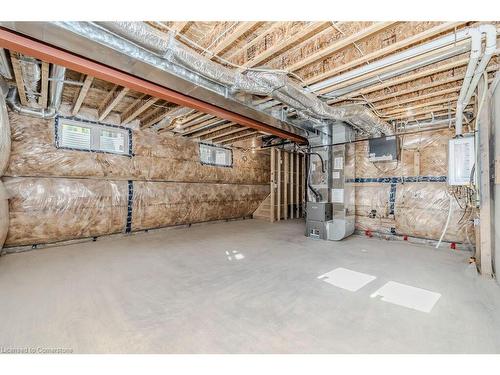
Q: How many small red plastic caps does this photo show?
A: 3